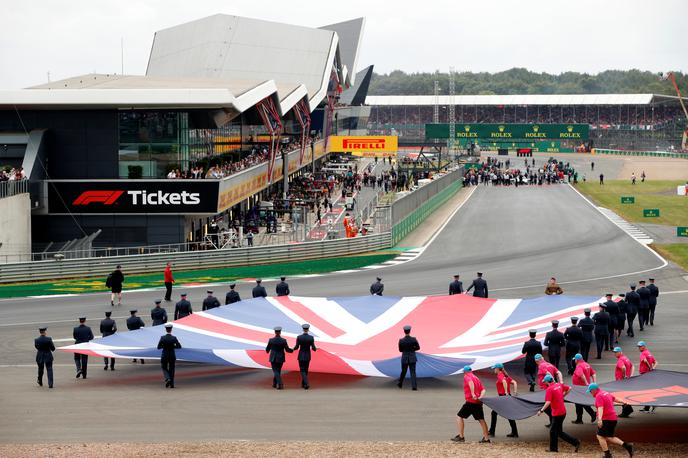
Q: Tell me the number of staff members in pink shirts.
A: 8